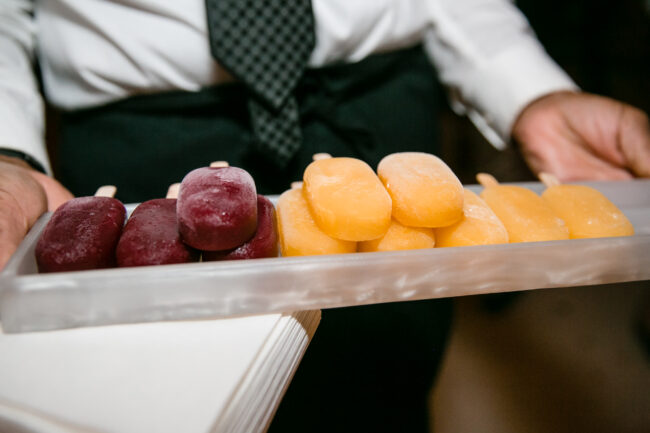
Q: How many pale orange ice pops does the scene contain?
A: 7